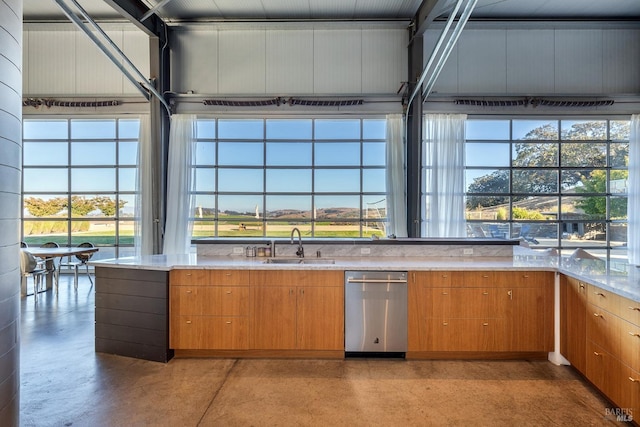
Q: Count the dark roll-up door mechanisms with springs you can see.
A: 3